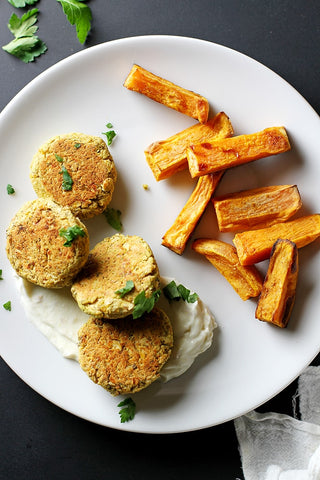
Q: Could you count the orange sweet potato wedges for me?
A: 8